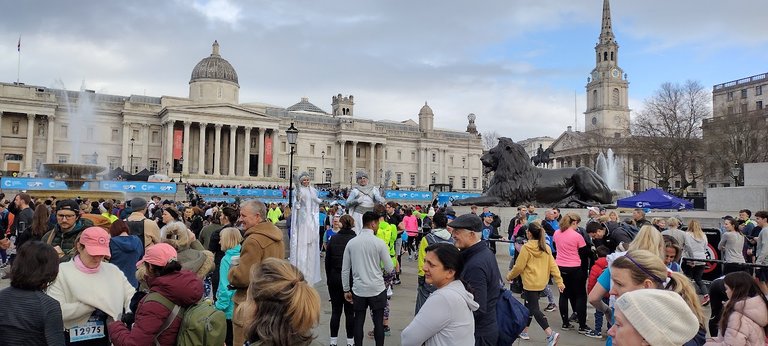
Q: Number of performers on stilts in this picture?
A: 2